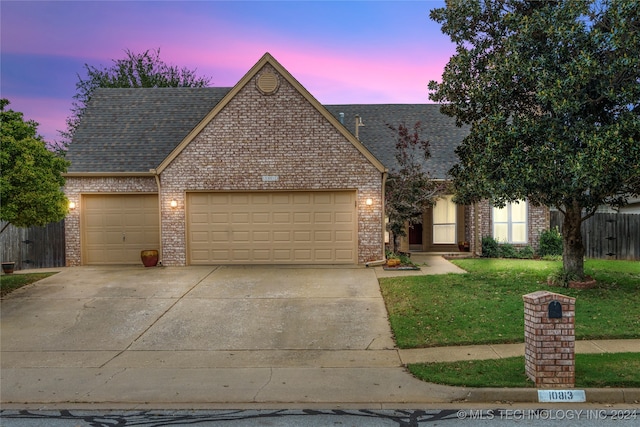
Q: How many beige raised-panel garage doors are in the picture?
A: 2